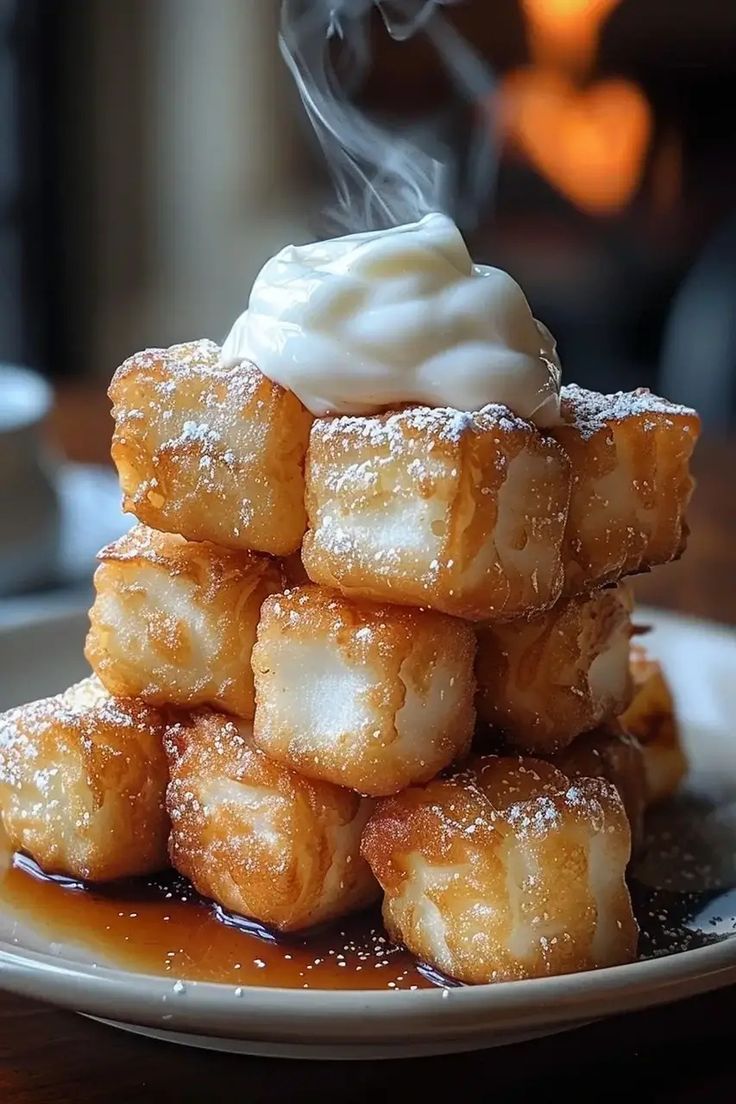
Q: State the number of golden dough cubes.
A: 11